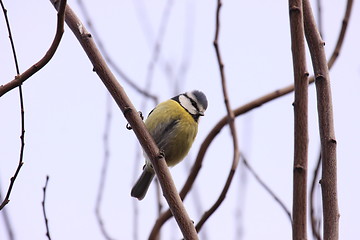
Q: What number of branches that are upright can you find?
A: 2